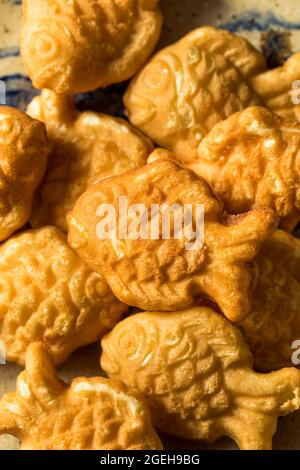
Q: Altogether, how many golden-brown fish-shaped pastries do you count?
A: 10